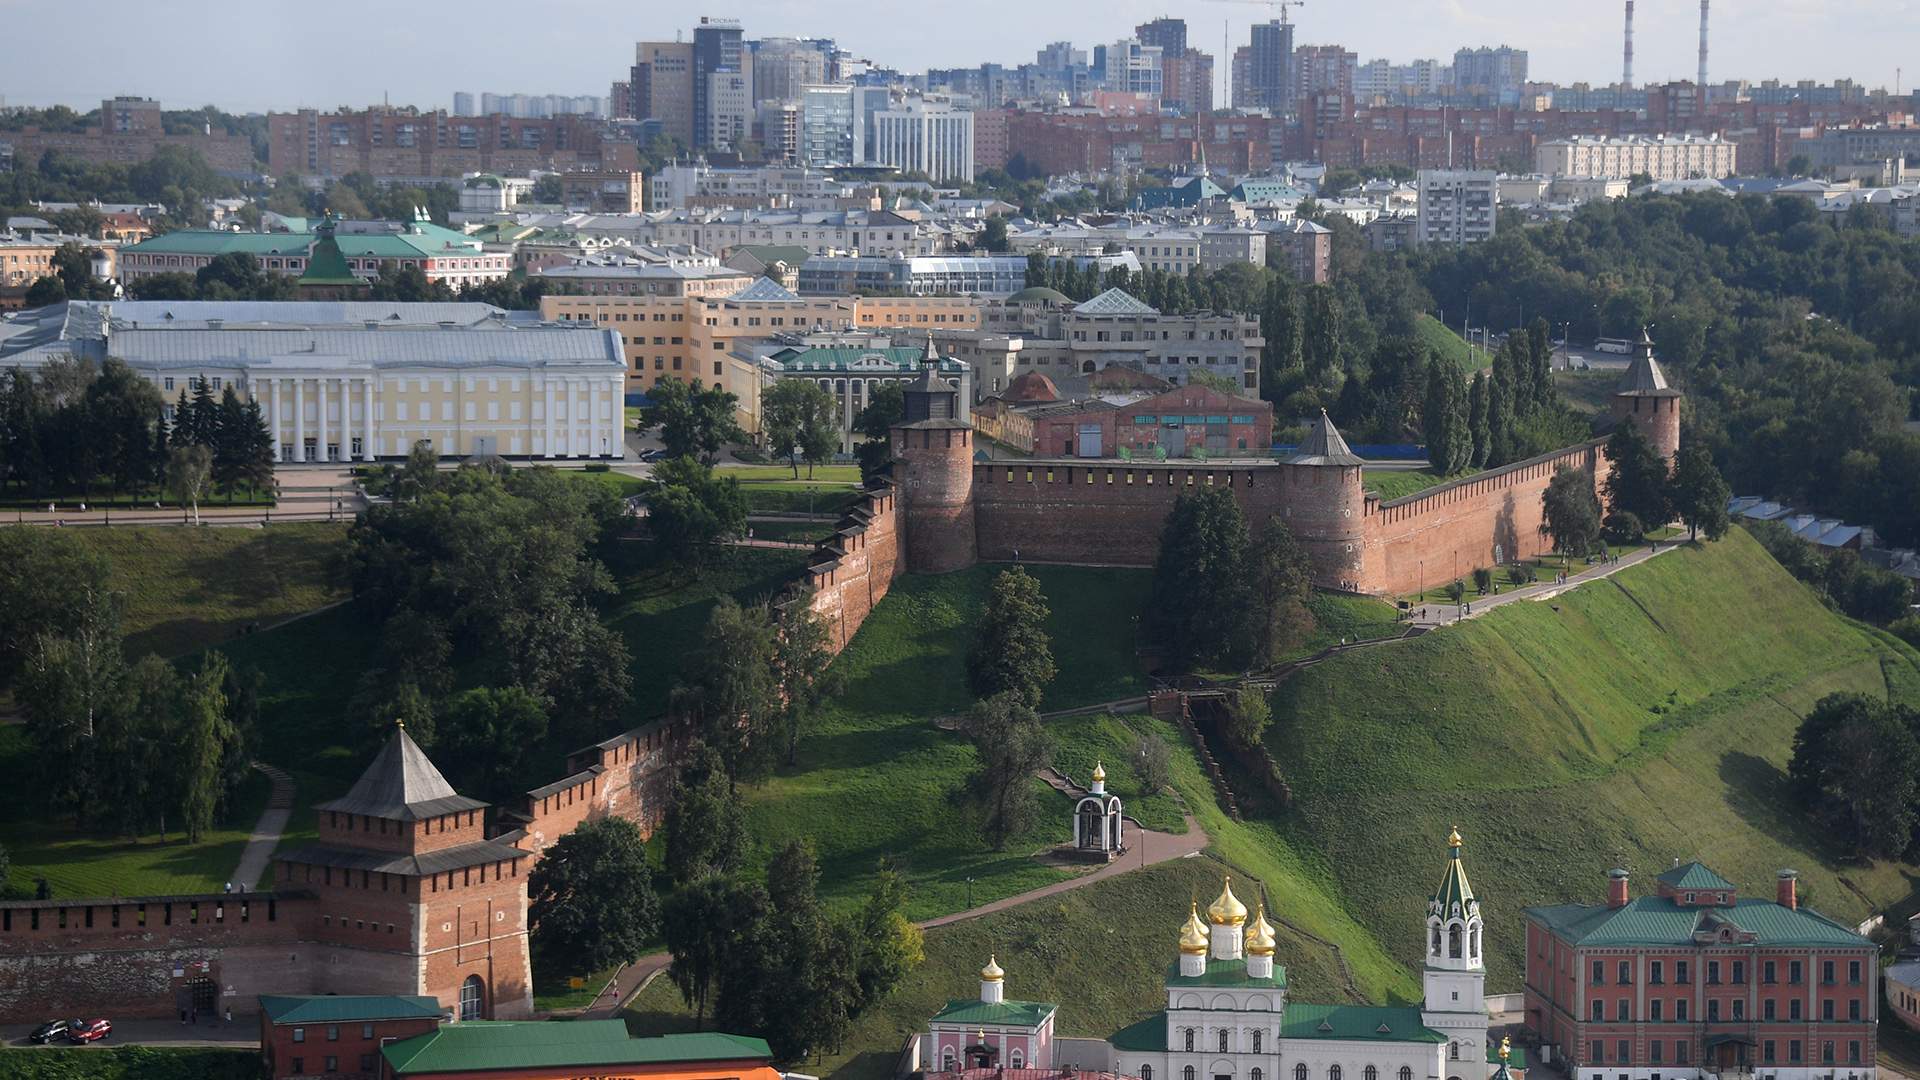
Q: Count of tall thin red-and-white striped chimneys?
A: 2